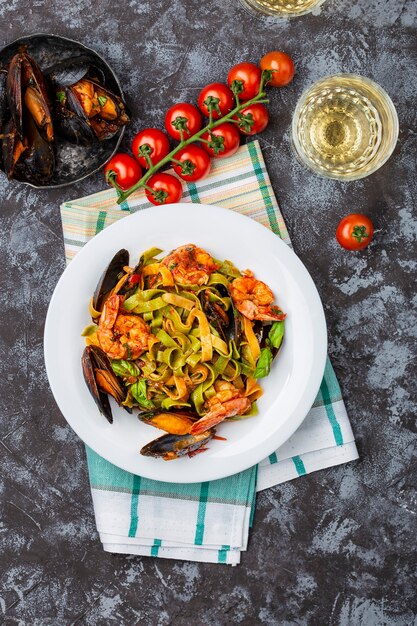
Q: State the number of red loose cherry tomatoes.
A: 1